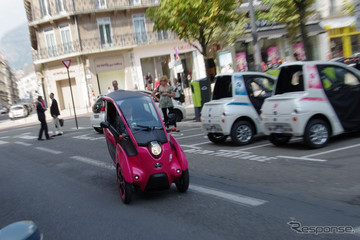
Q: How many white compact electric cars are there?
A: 2